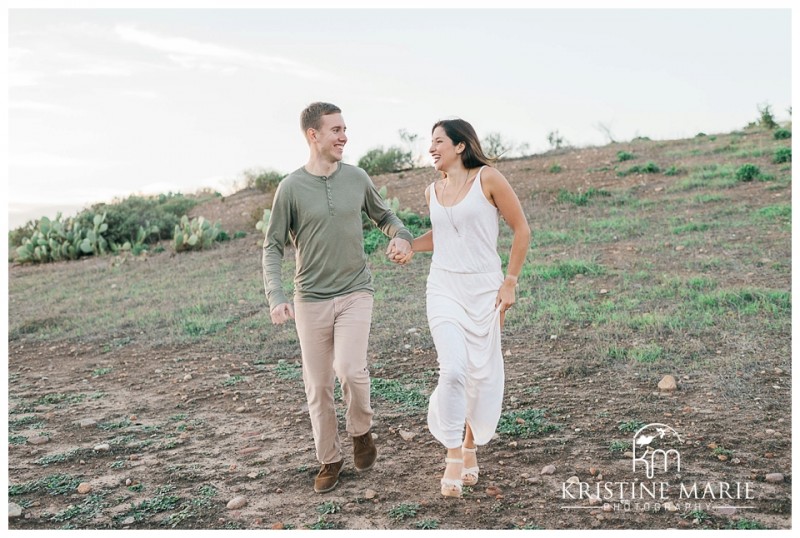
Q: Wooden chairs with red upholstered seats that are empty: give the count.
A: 0